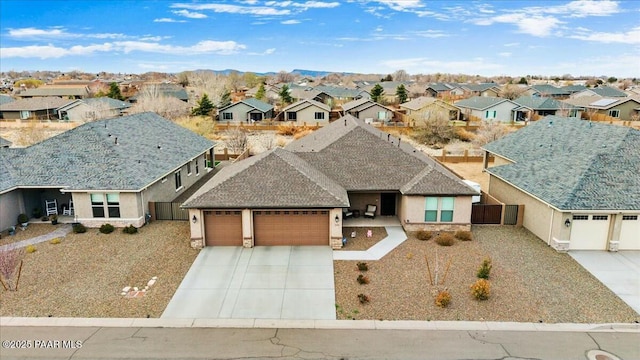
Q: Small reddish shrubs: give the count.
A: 3